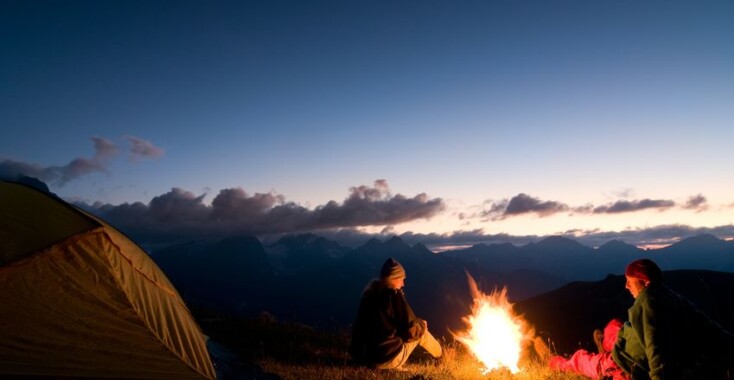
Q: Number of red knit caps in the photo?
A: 1